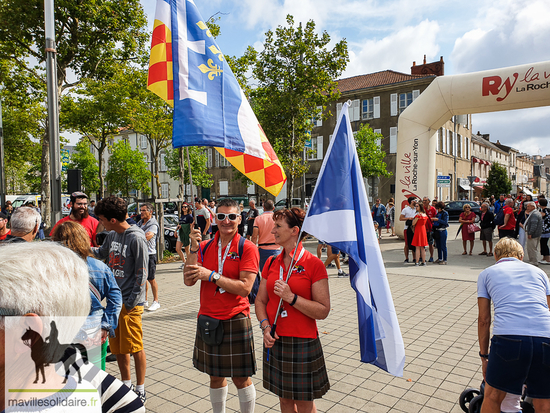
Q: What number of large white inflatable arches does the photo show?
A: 1